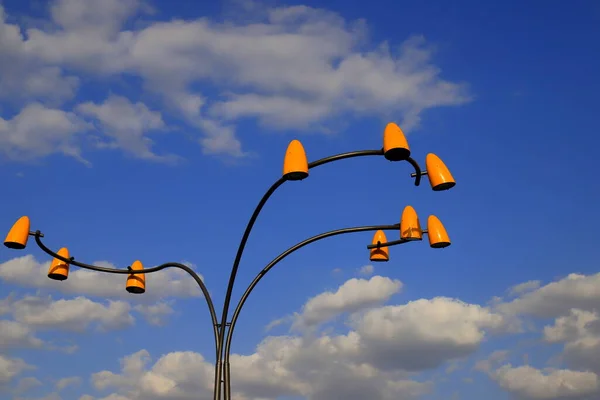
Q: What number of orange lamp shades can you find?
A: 9